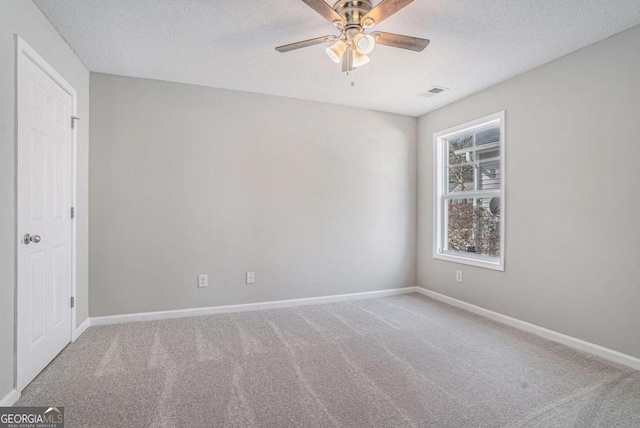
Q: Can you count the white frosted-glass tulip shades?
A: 3